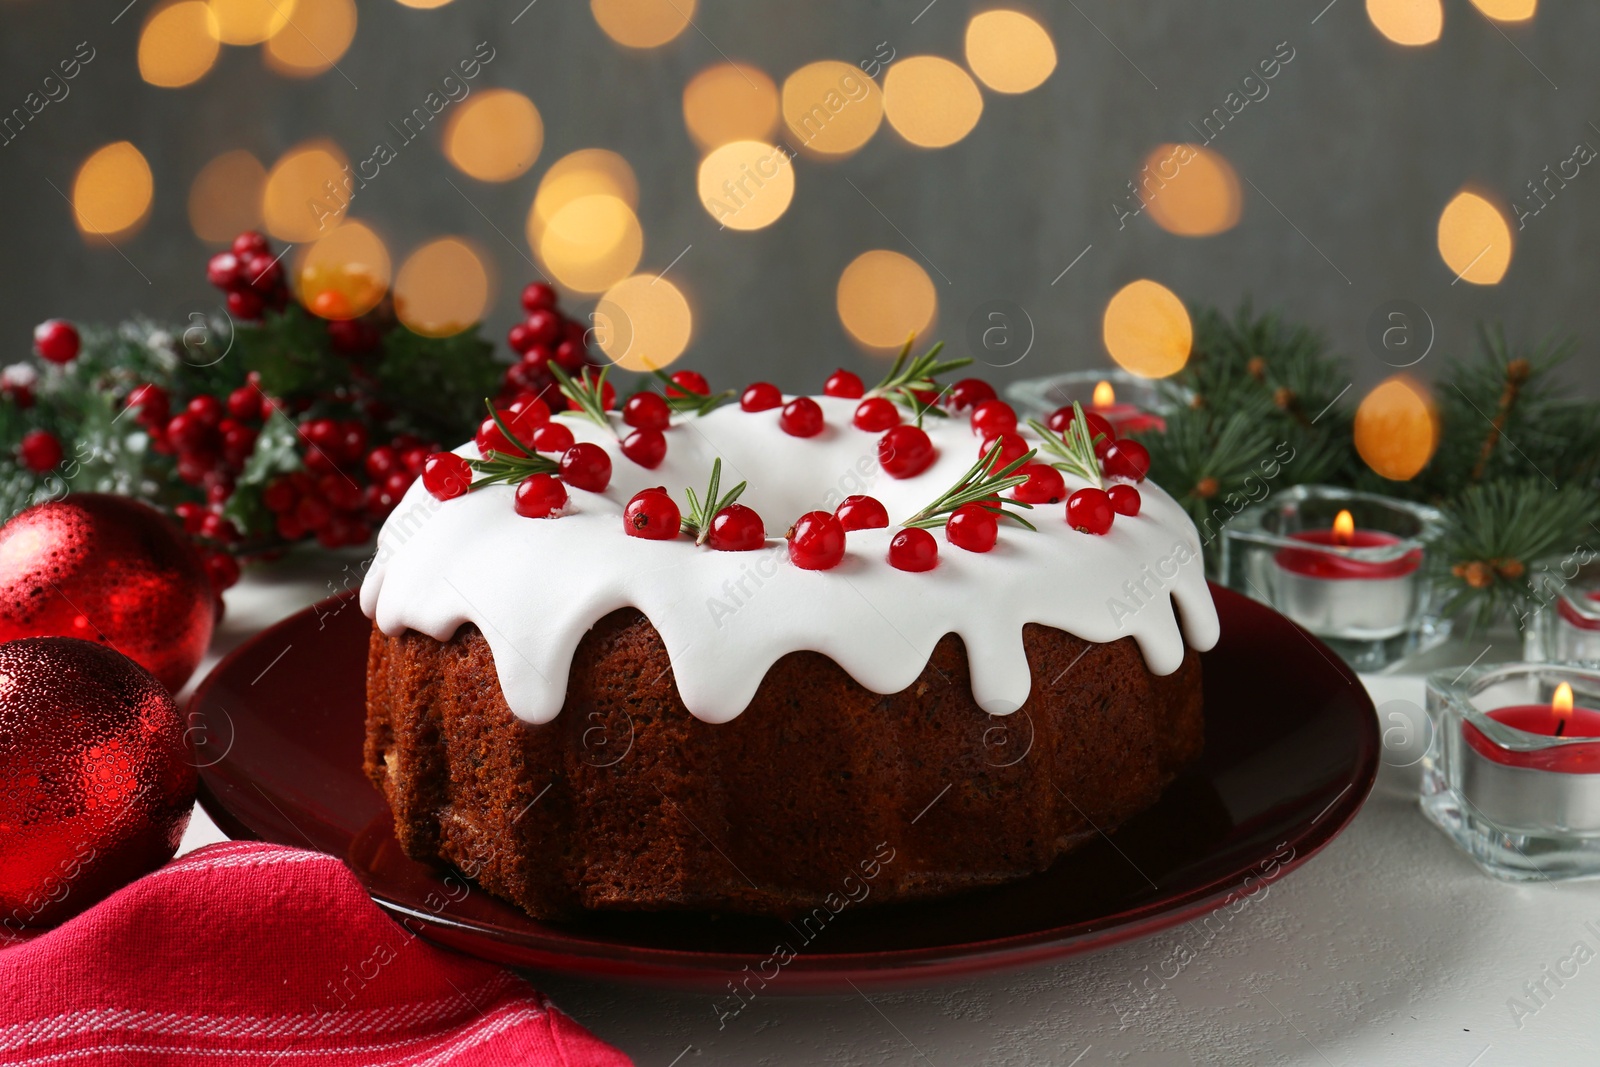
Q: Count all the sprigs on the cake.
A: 7